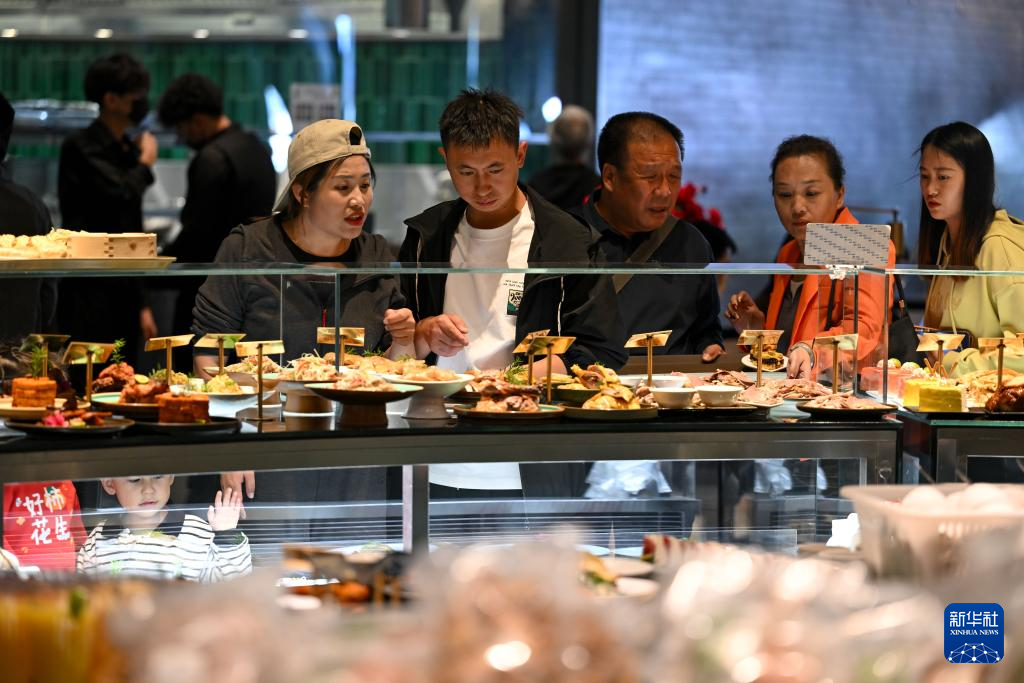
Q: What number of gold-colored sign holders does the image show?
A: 13